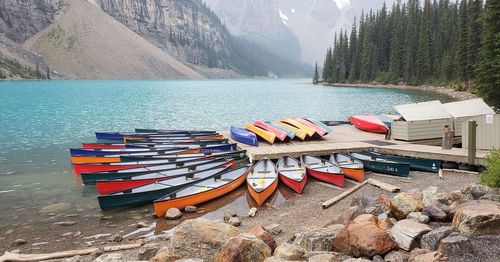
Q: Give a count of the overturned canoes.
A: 9